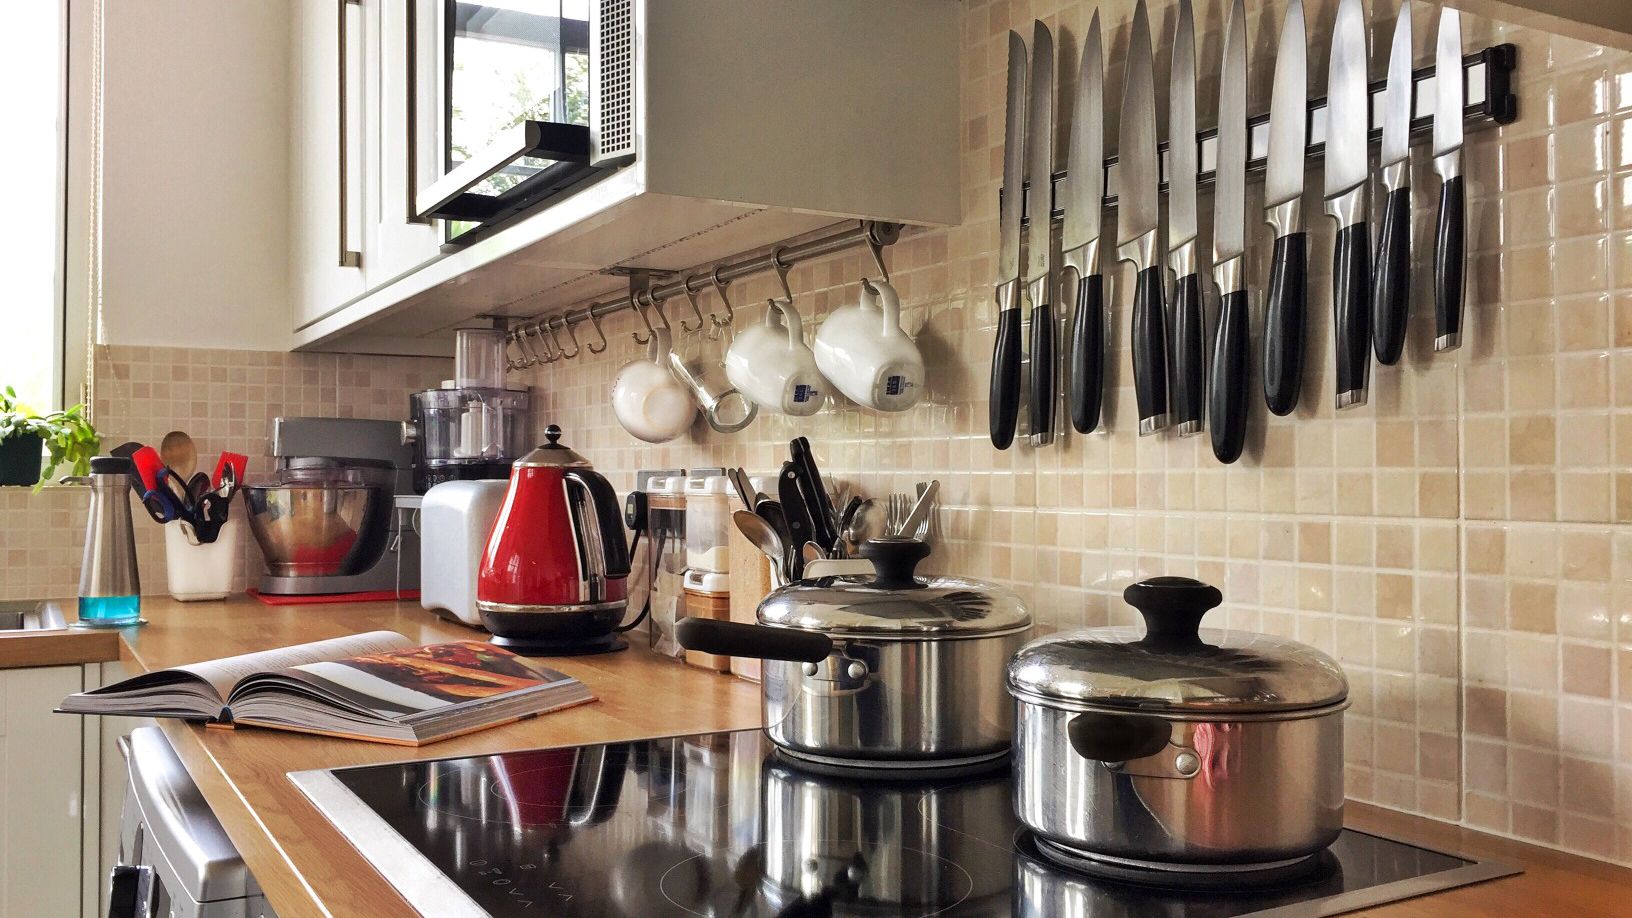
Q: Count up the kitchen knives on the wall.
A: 10